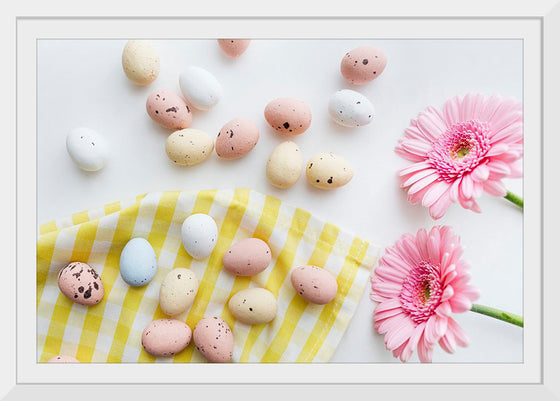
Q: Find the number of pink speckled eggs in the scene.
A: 11